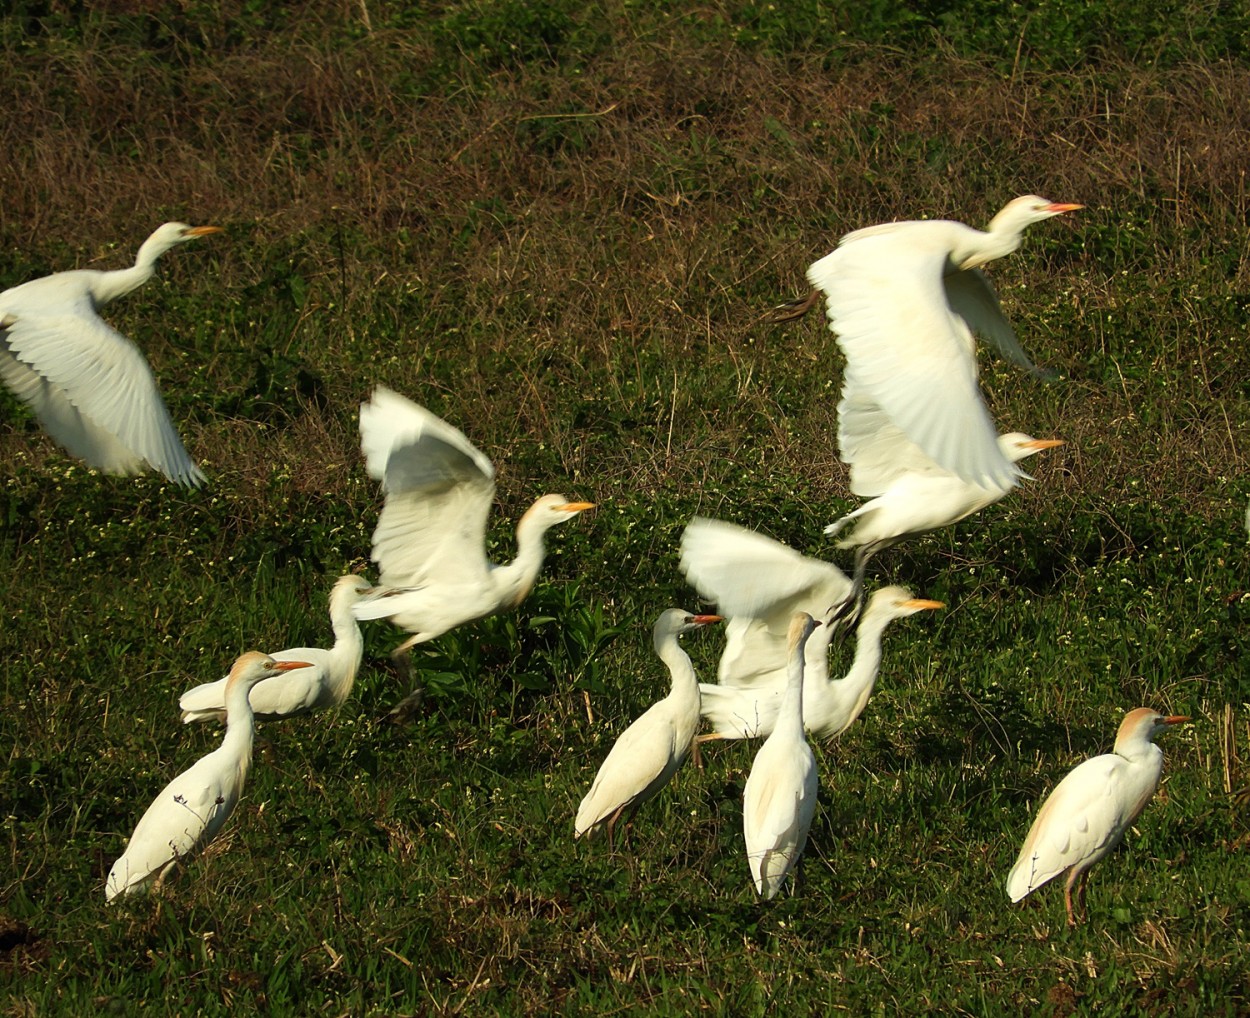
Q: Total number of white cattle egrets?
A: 10